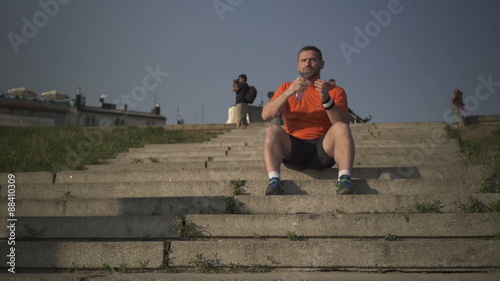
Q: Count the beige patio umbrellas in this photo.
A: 2